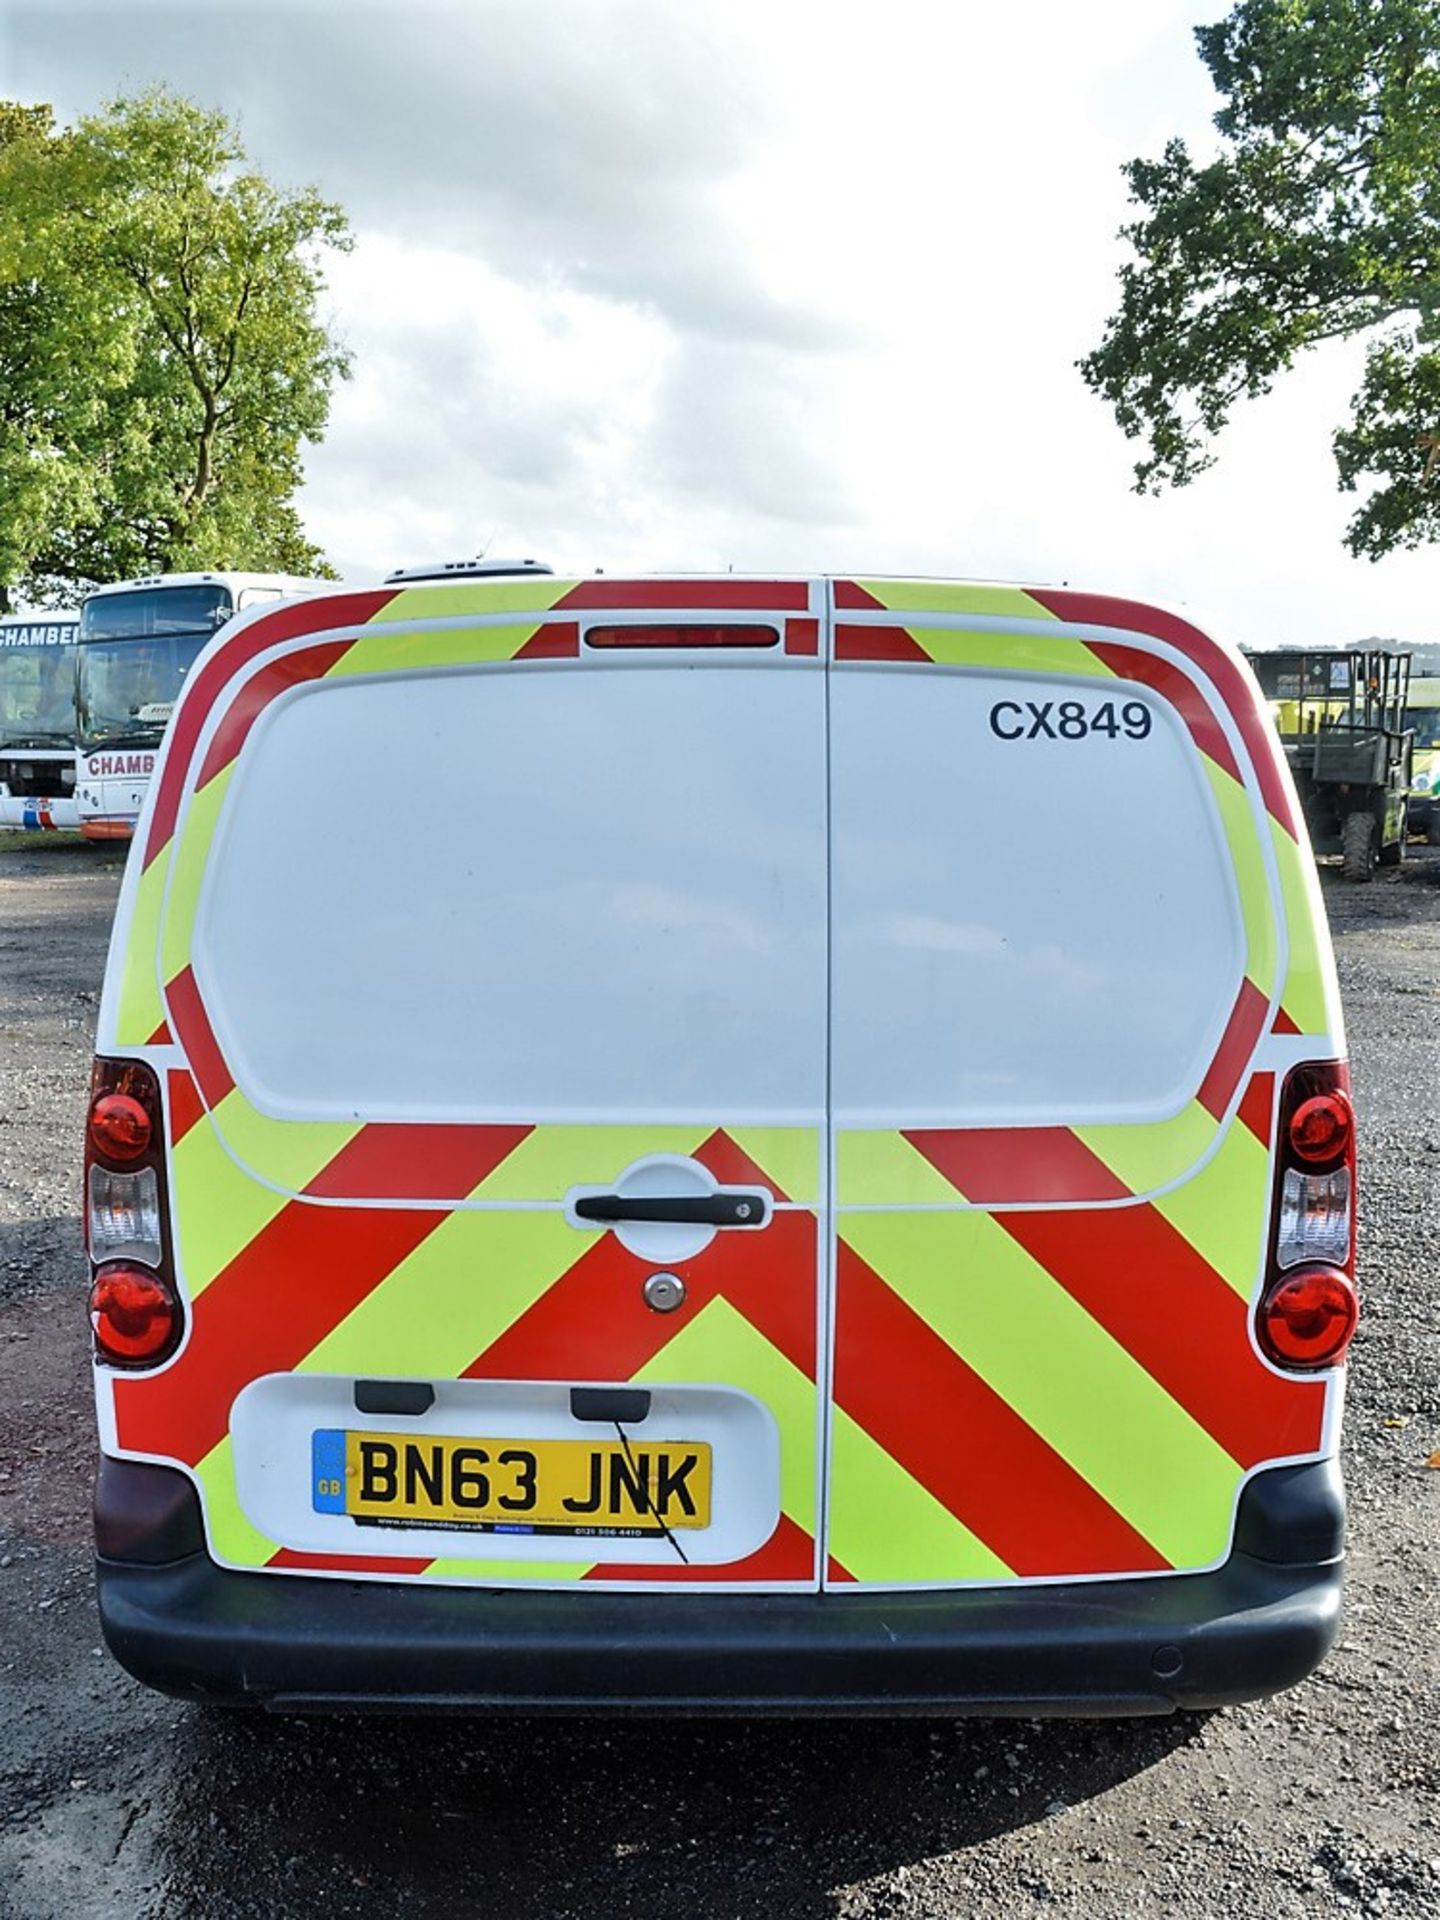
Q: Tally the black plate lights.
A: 2